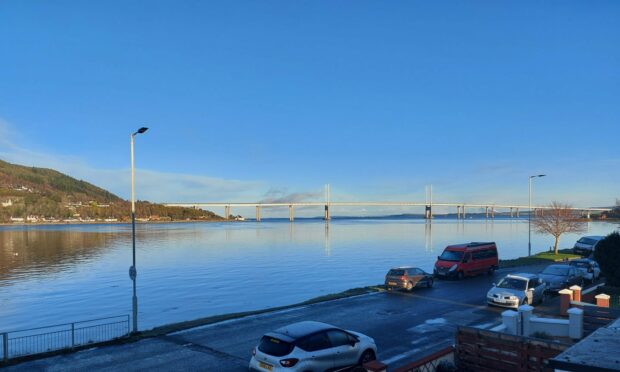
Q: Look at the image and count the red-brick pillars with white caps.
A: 3